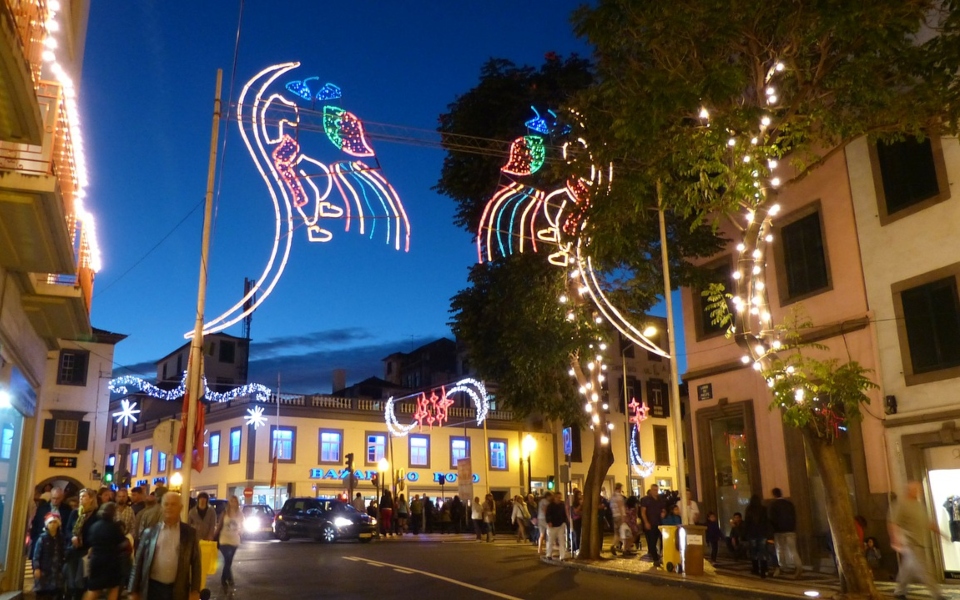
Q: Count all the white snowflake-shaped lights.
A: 2